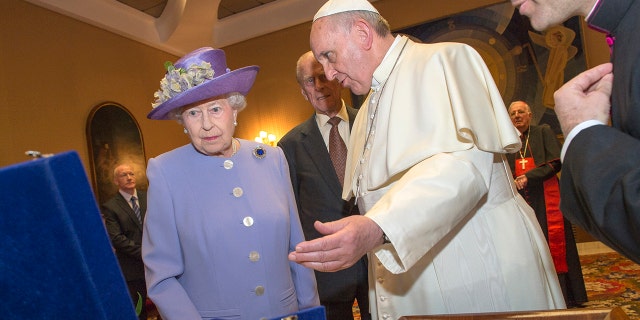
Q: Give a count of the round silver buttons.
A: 5